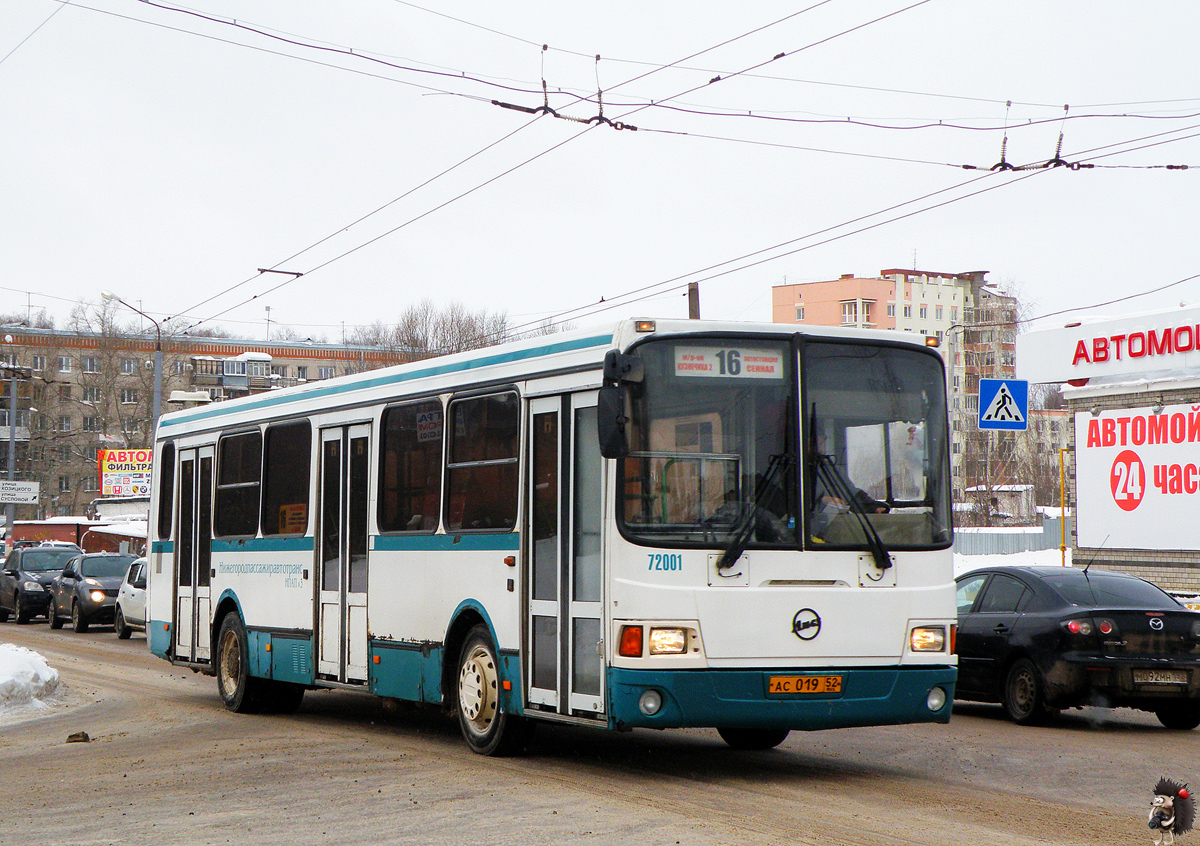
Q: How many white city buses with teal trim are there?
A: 1